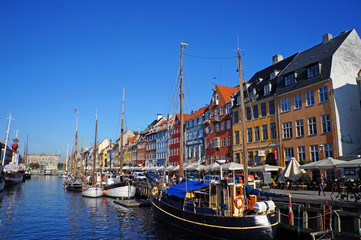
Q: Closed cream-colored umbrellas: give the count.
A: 1